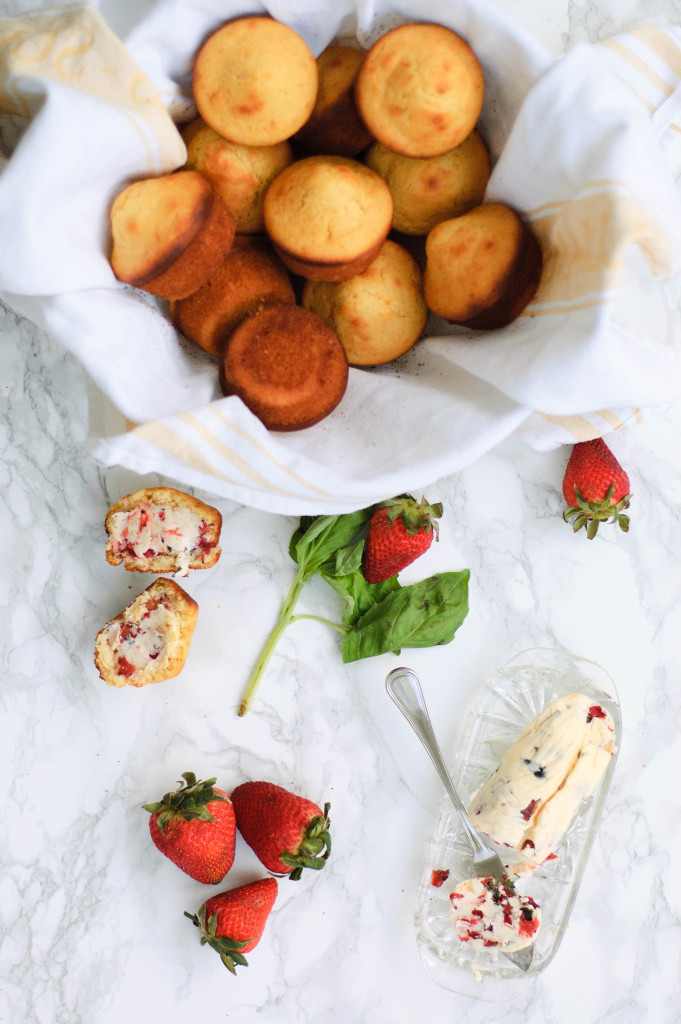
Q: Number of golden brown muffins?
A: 11